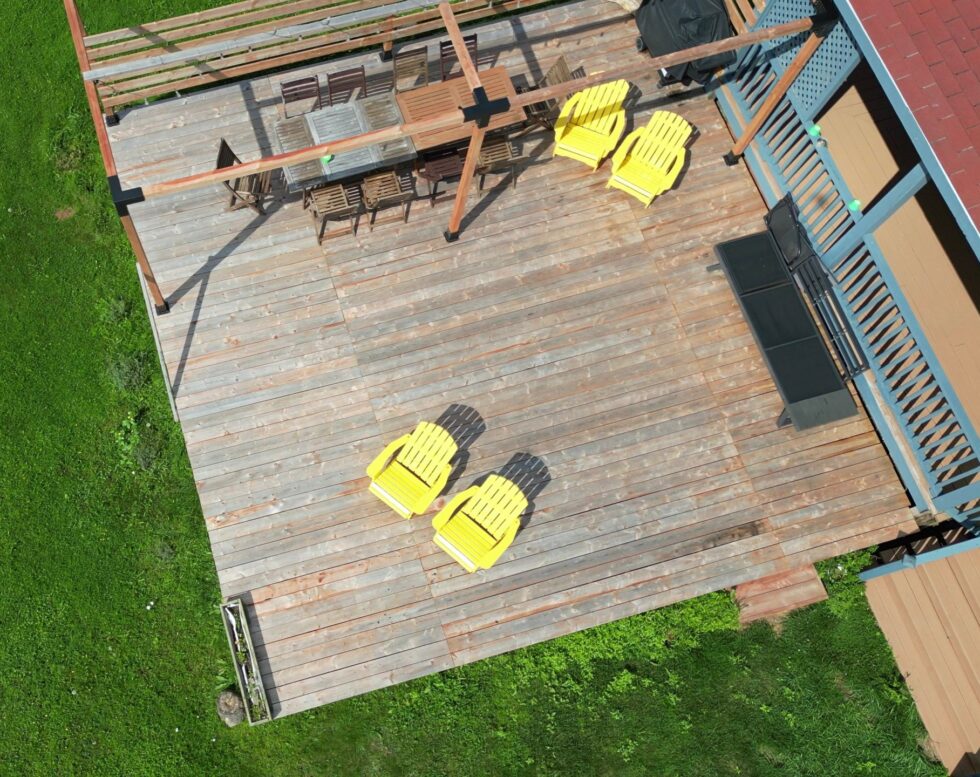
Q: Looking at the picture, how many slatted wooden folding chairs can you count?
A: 10